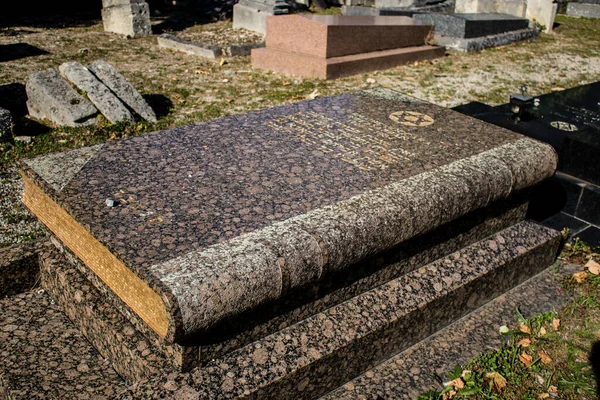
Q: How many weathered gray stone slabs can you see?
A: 3